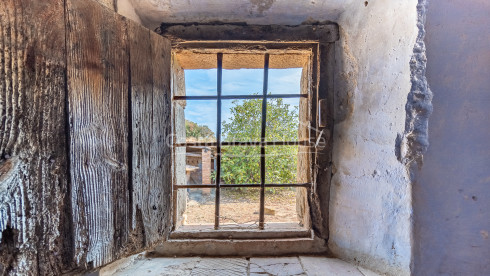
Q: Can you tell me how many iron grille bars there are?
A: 5